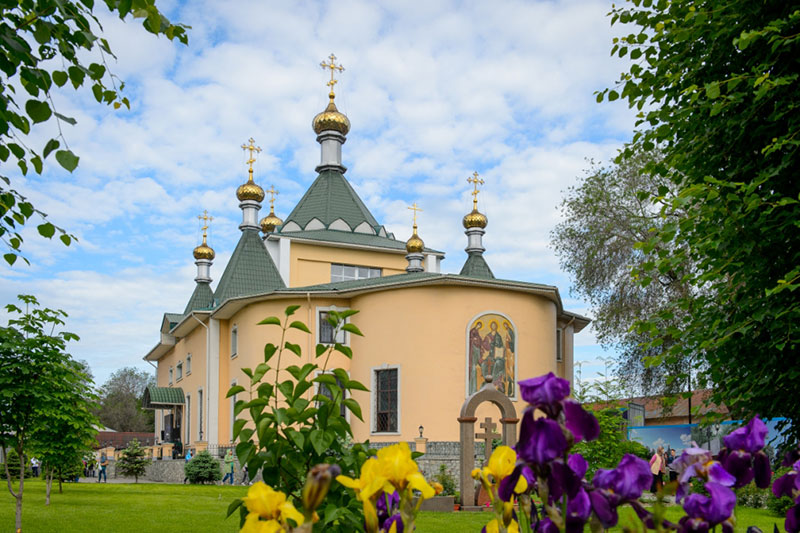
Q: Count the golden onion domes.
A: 6